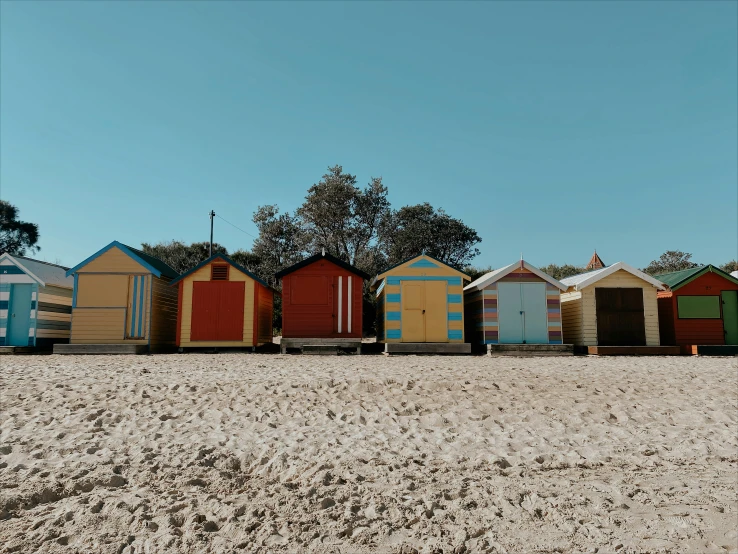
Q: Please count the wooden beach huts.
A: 8